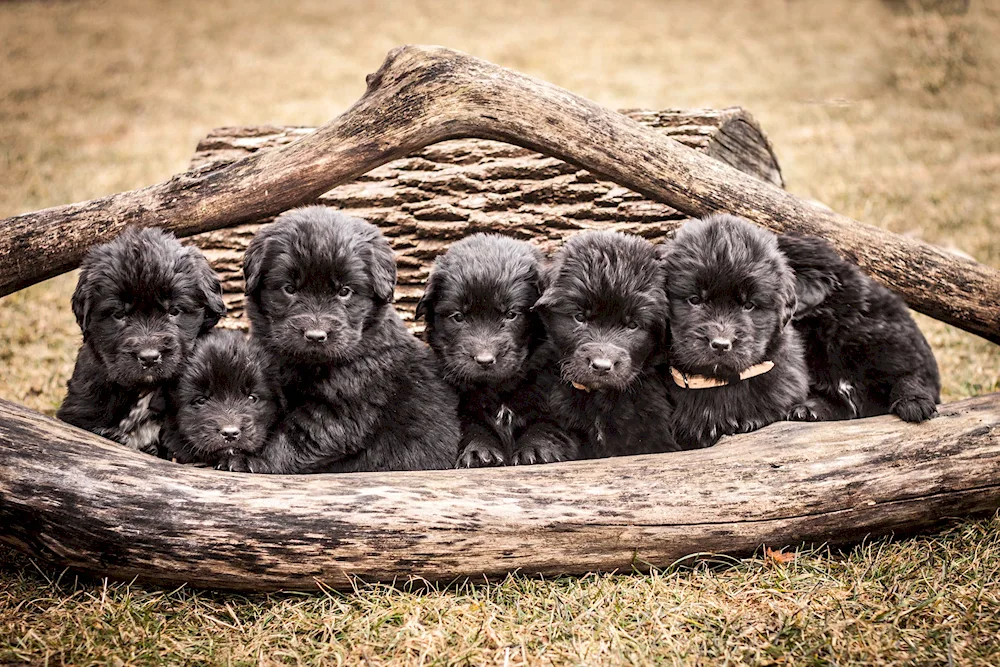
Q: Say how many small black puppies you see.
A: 7